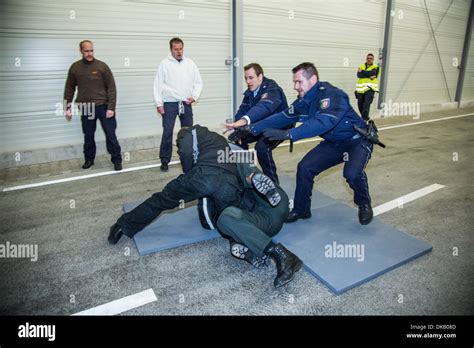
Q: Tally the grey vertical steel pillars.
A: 3